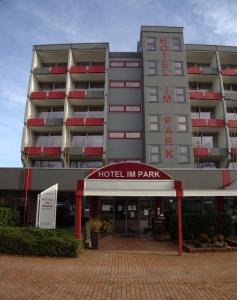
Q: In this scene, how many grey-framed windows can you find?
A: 10